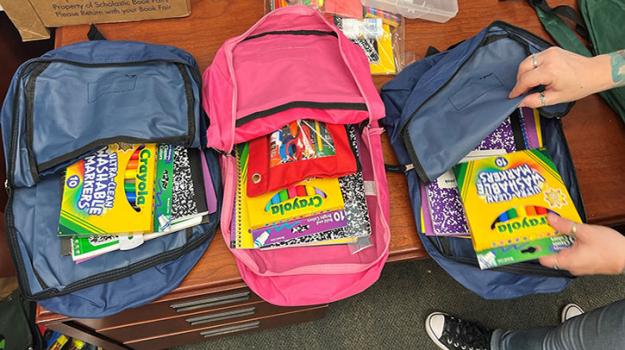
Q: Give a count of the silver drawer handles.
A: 3